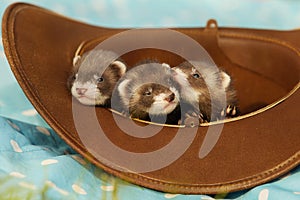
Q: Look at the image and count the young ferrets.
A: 3